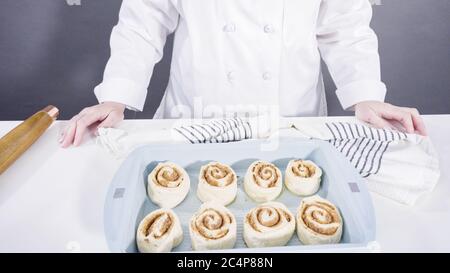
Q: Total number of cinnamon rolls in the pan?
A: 8